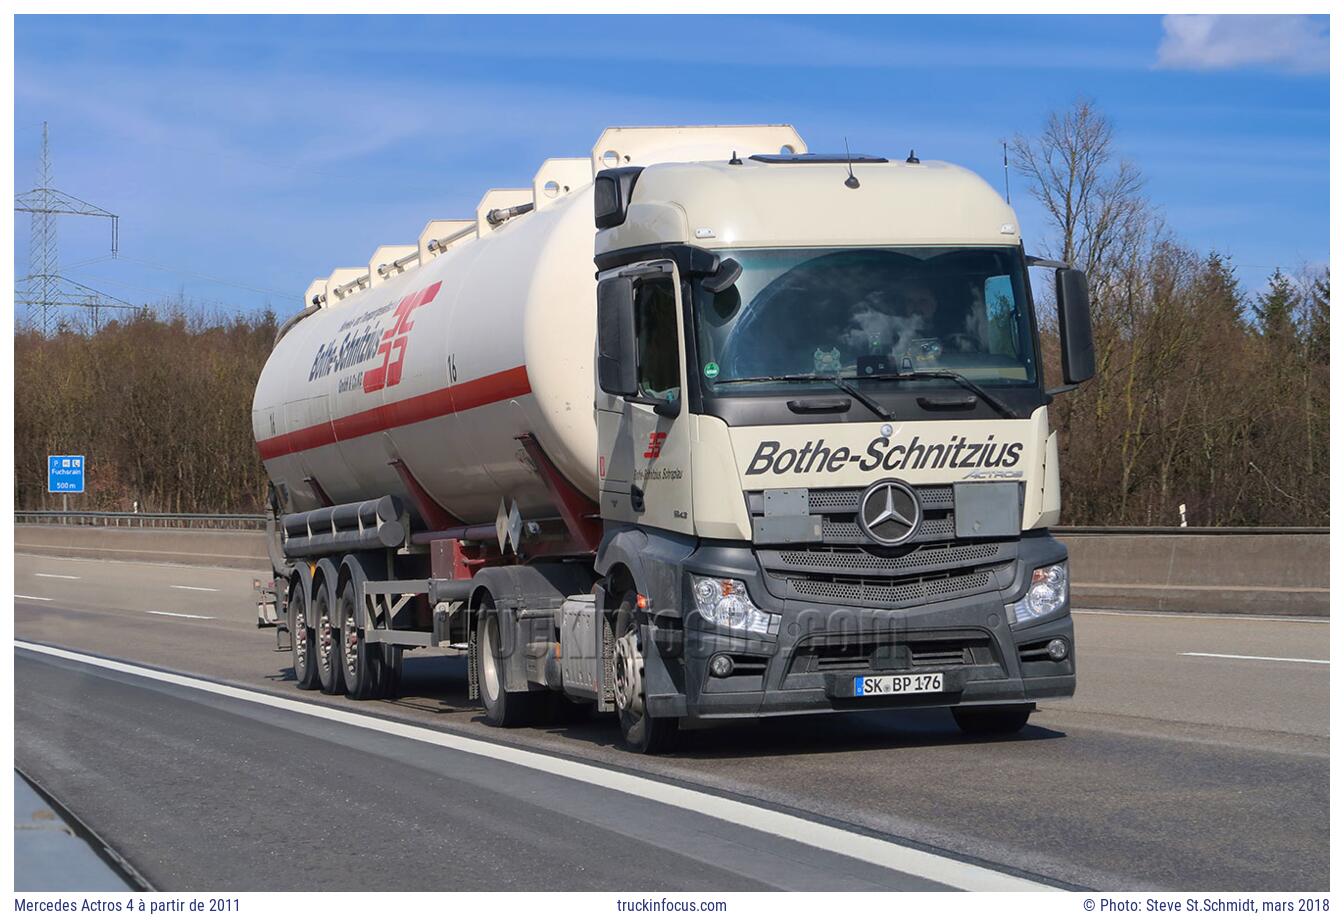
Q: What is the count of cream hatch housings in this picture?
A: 7